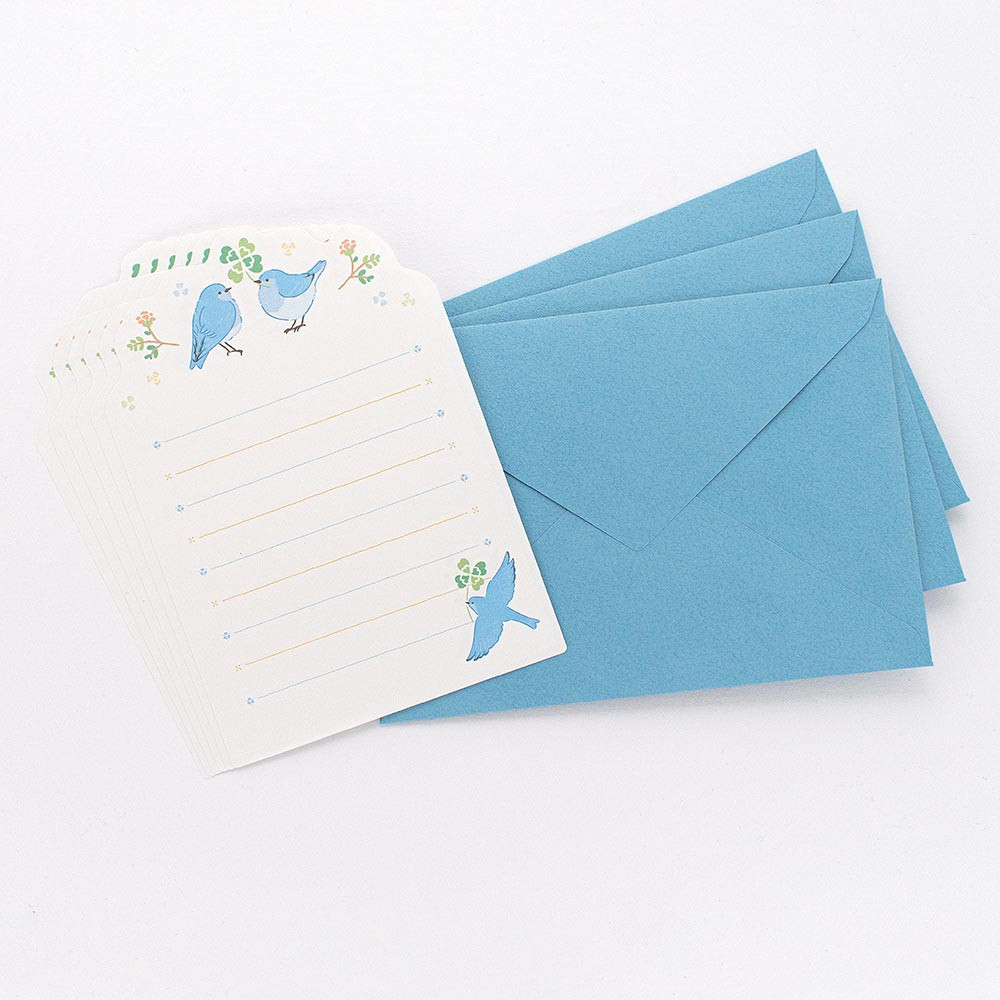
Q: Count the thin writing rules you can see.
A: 9